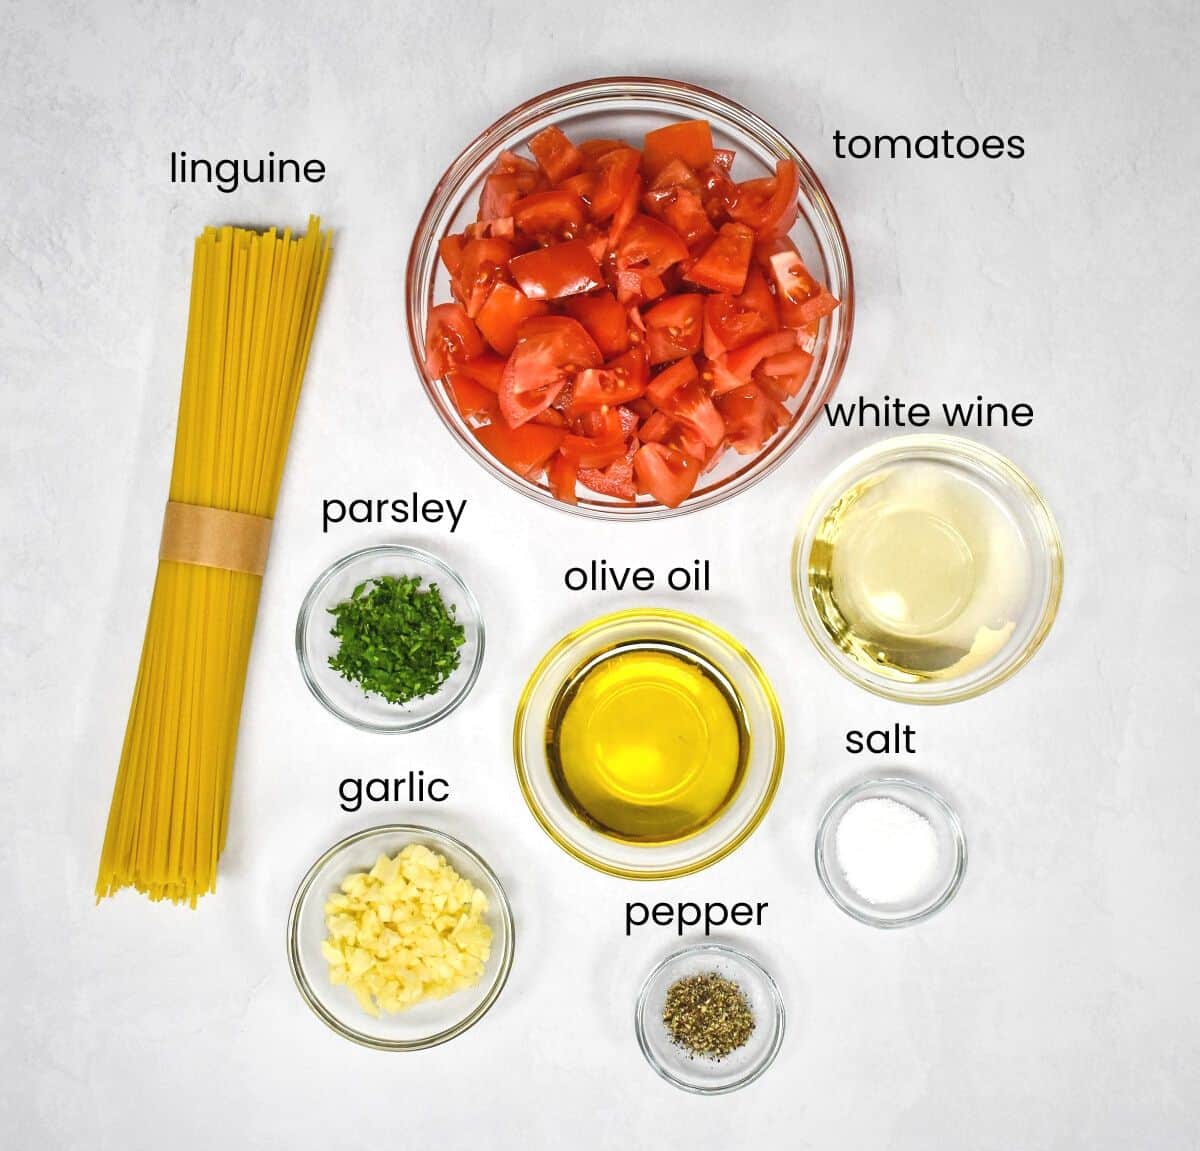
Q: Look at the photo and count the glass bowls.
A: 7